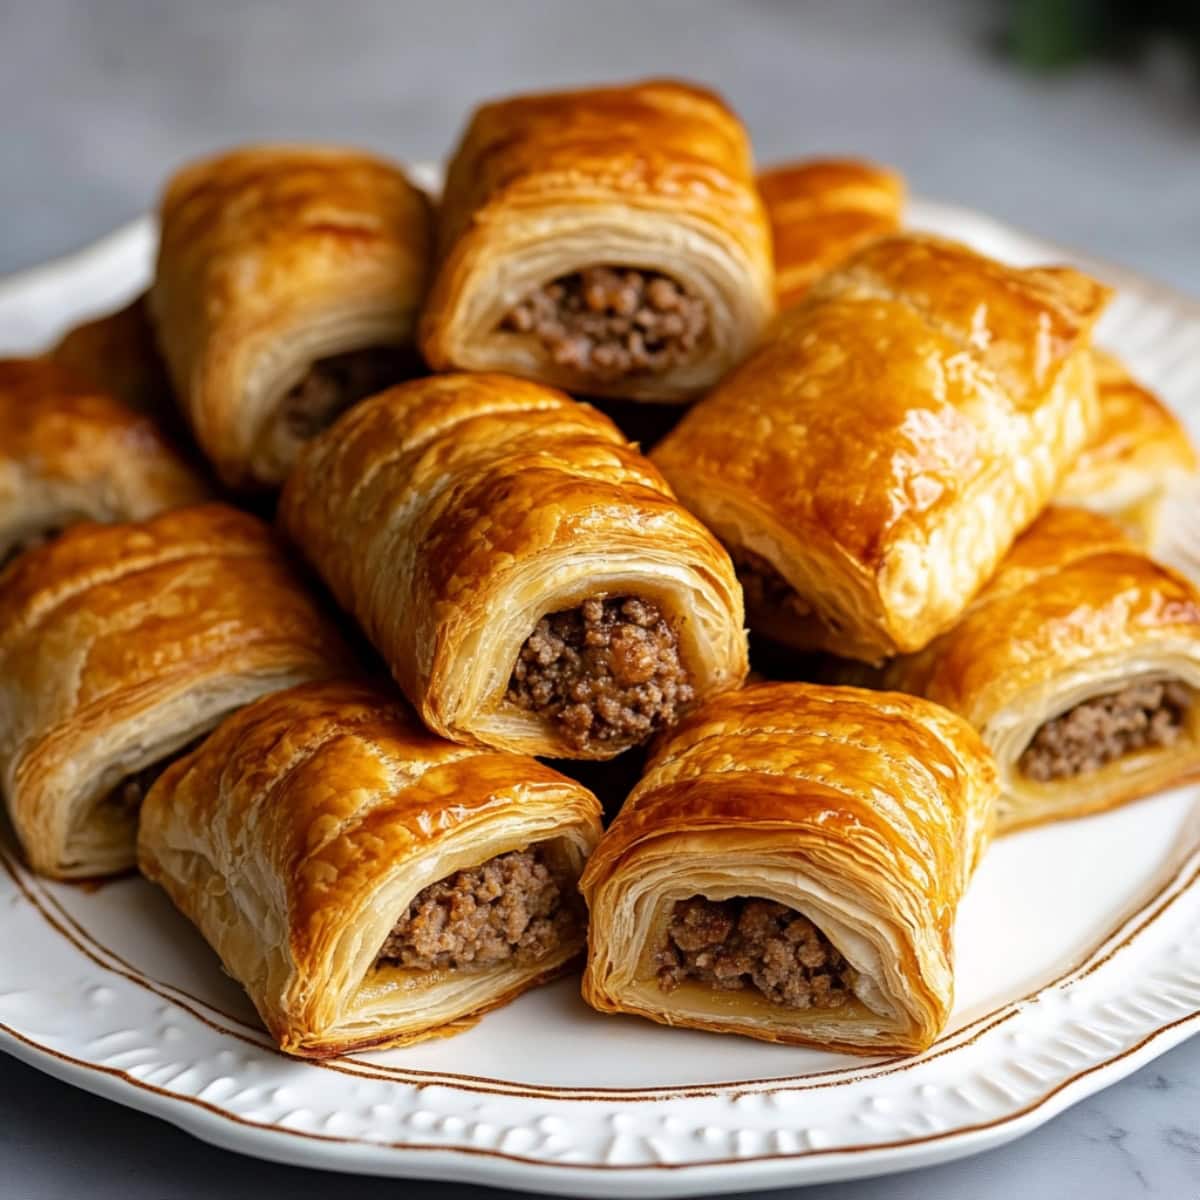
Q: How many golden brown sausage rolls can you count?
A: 12